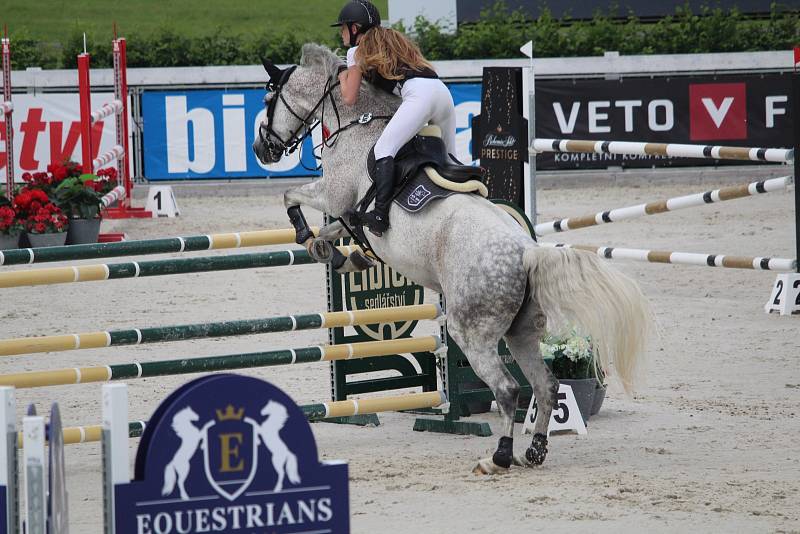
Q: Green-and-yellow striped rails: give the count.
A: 5